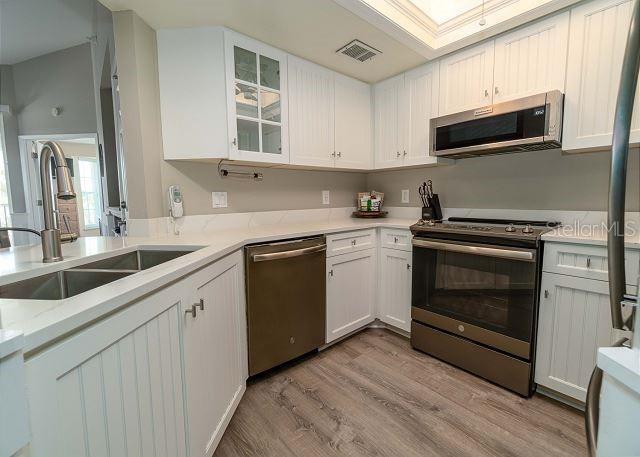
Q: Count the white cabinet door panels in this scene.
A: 13